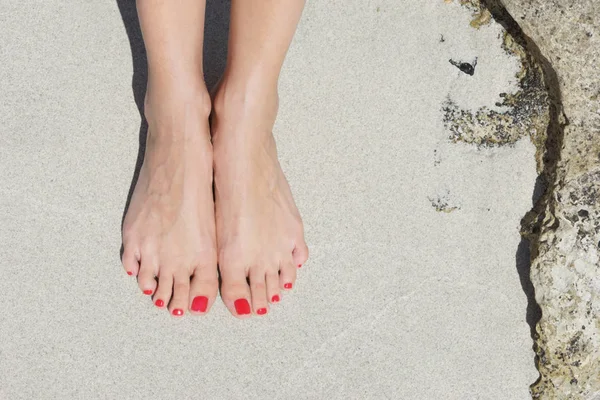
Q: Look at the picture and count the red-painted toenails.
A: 10